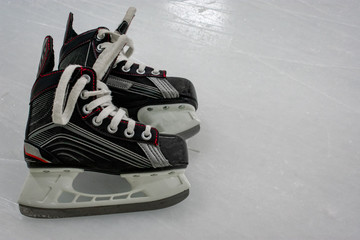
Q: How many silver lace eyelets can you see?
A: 13